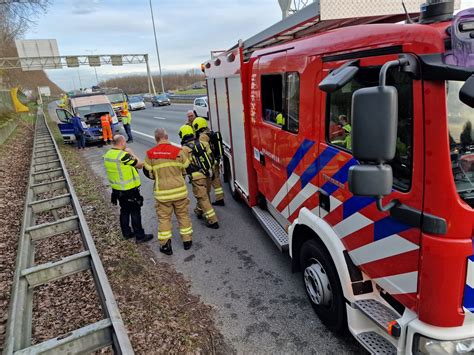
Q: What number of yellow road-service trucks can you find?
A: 1